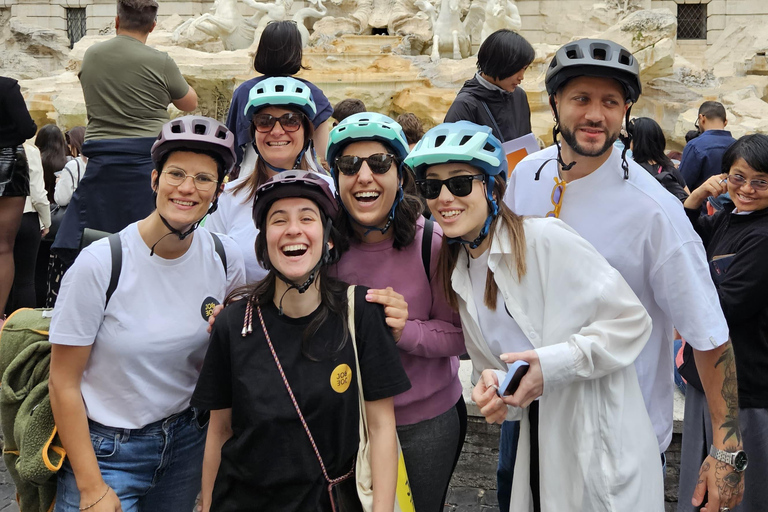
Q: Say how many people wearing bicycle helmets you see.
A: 6